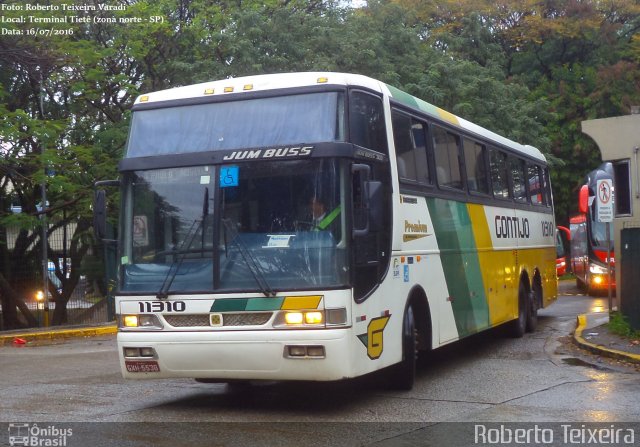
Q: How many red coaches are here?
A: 2